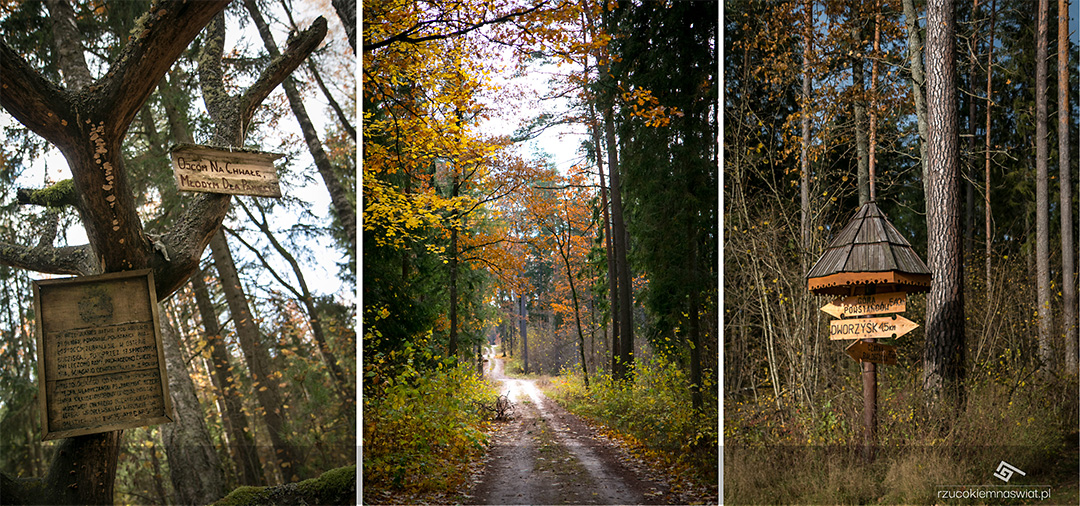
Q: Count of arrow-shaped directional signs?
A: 3